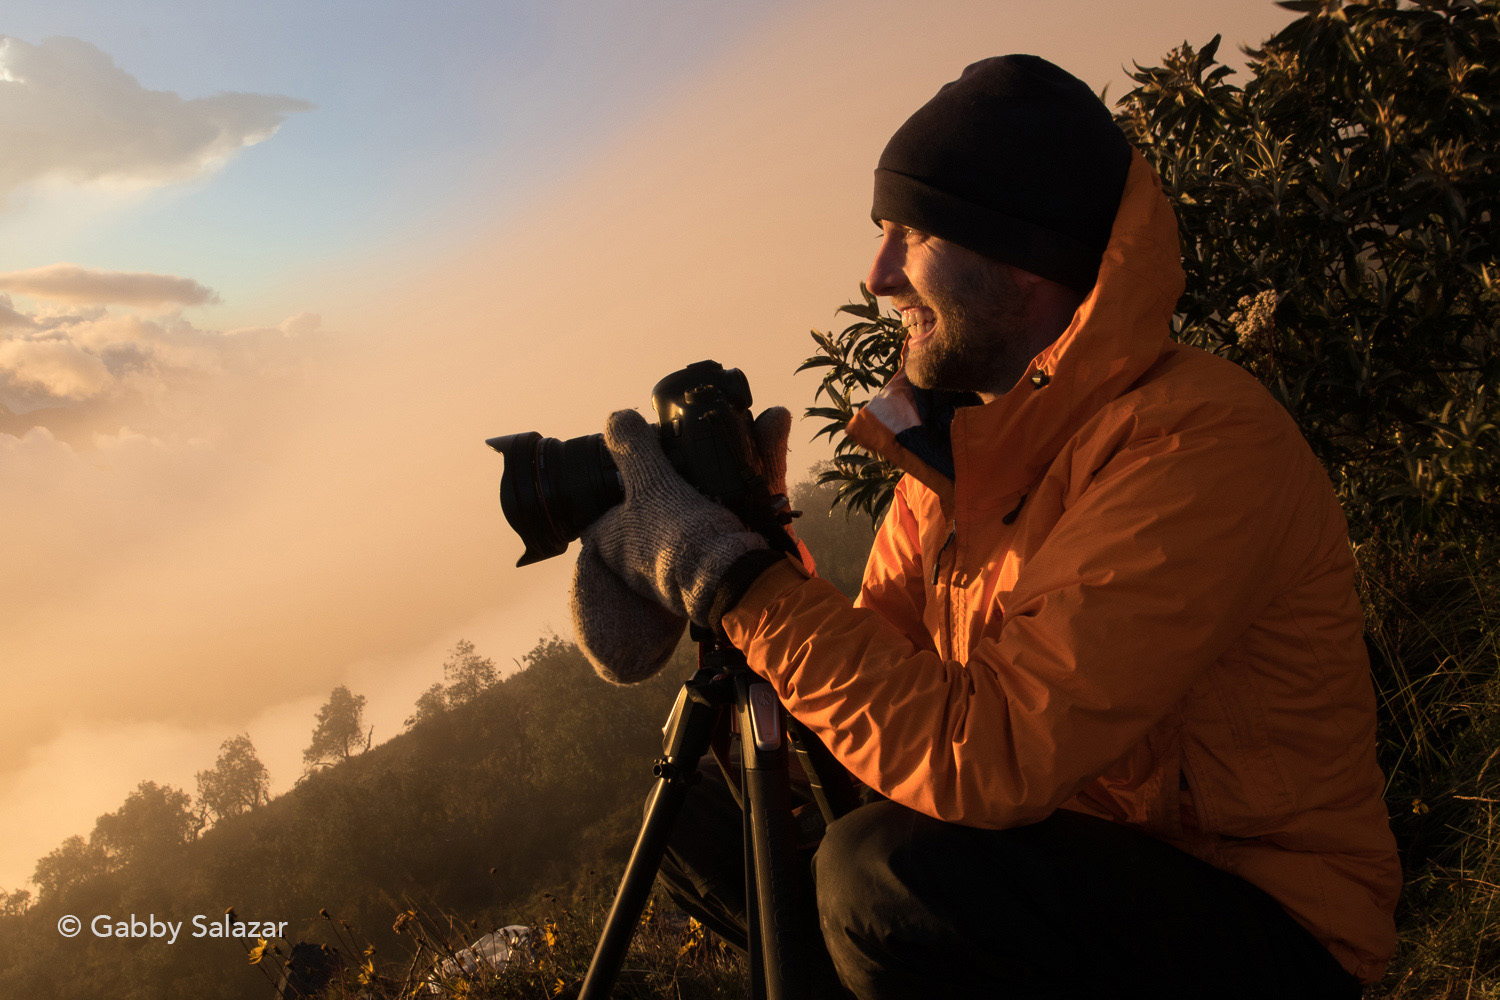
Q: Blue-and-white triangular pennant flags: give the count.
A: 0